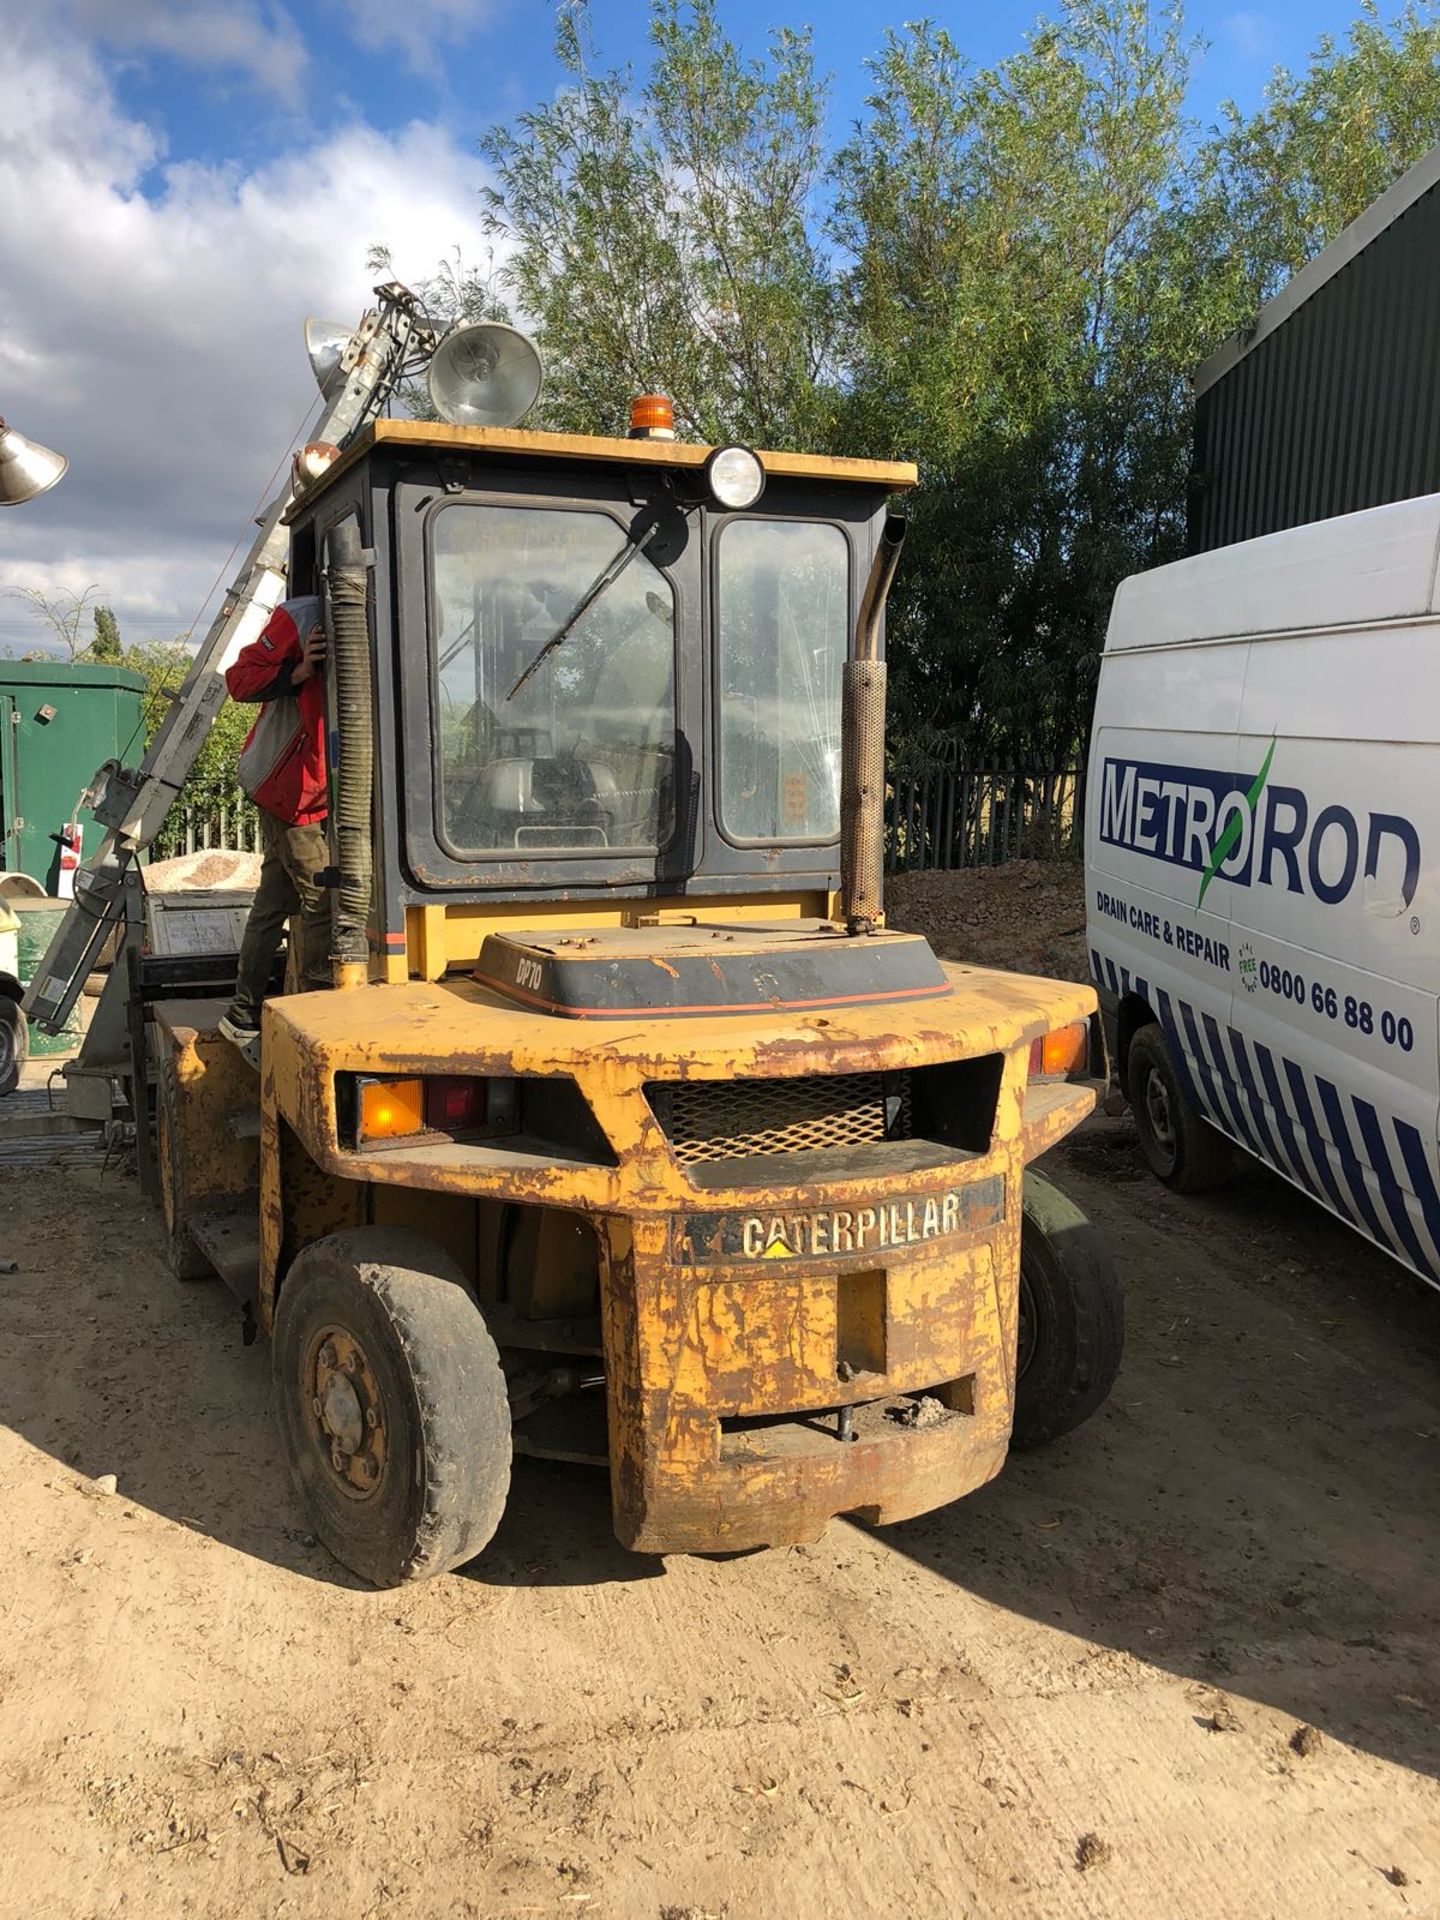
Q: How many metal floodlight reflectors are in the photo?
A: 3